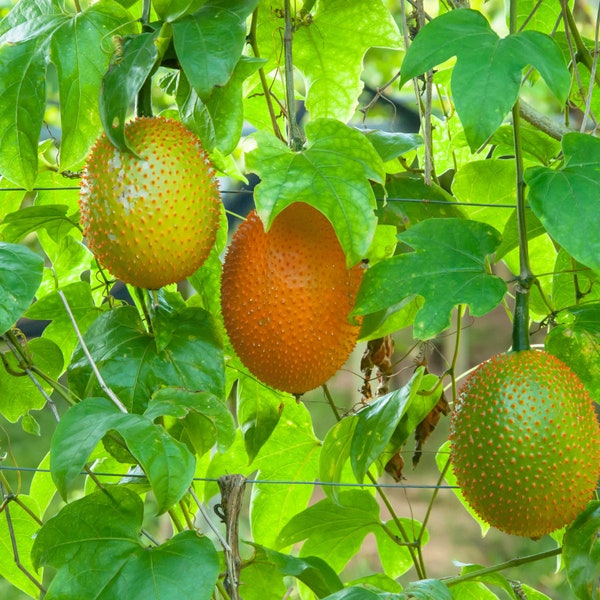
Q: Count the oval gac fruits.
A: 3